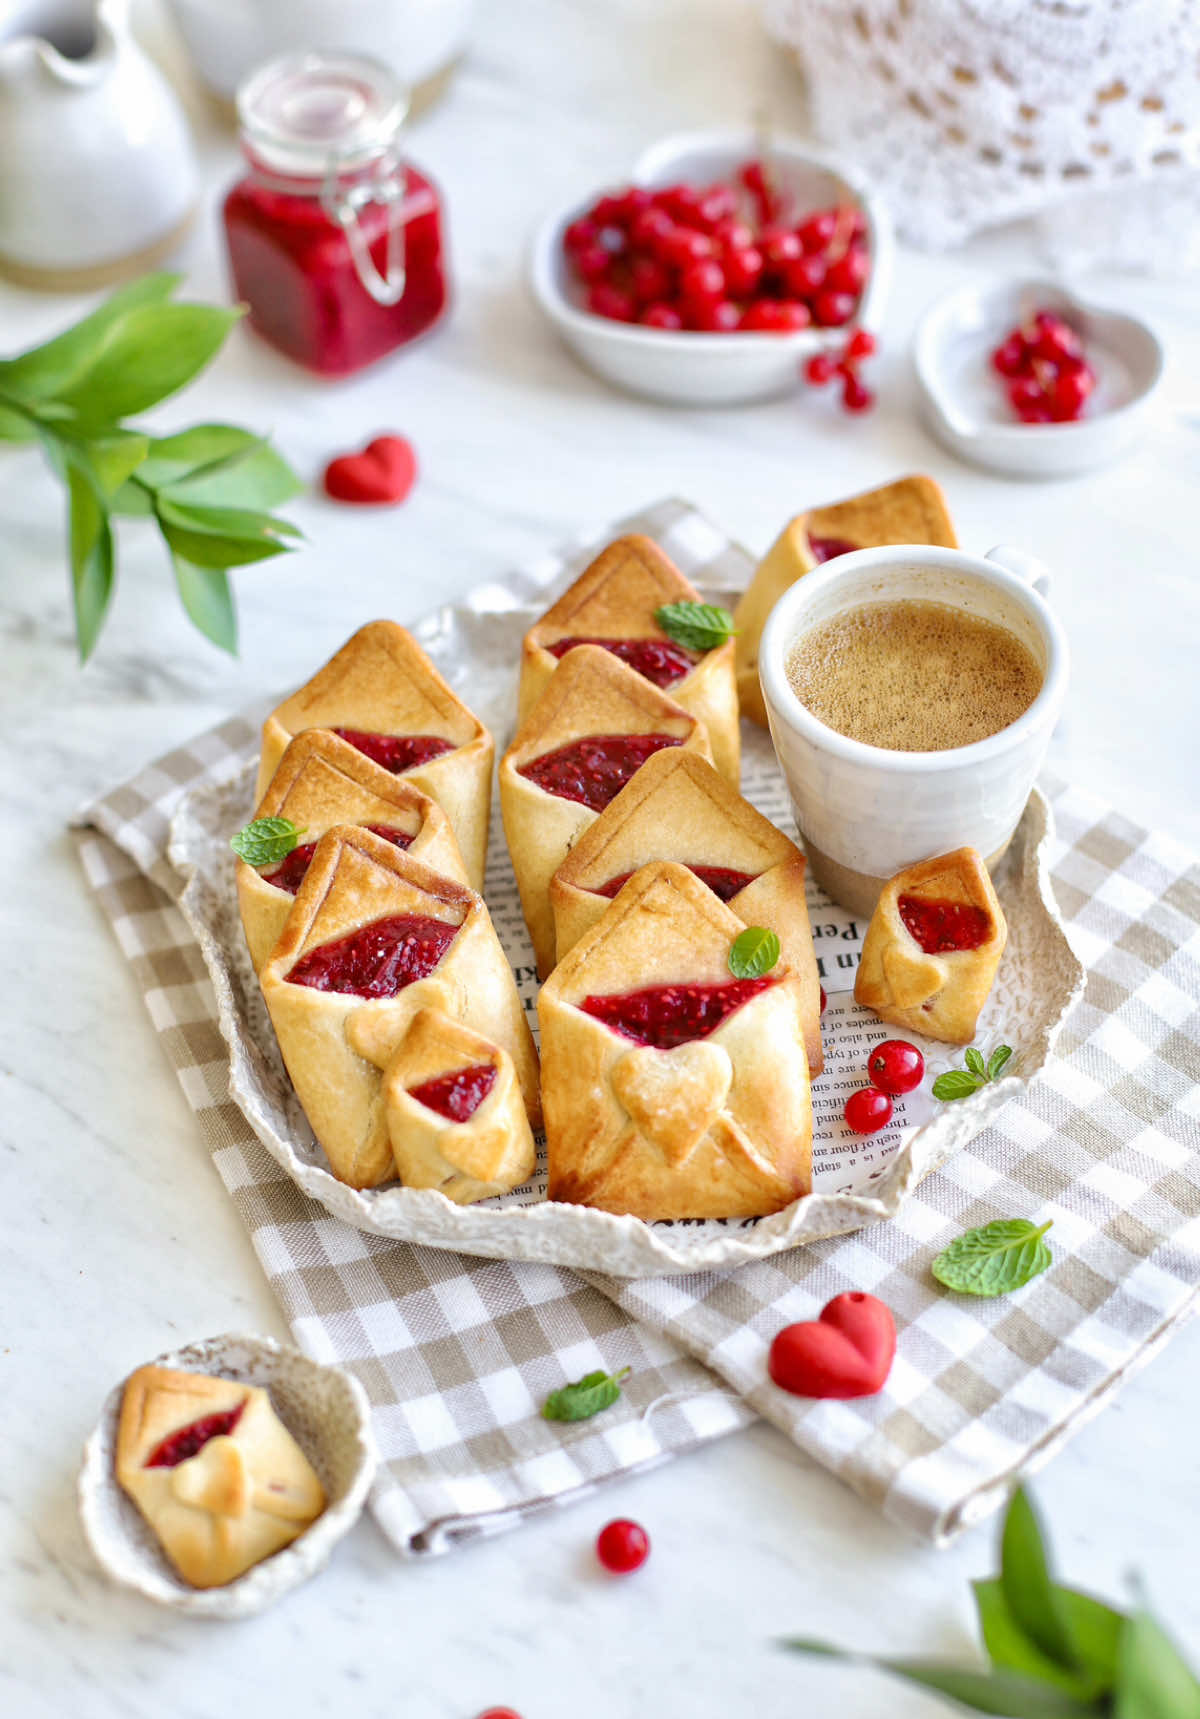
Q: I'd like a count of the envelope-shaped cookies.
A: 11